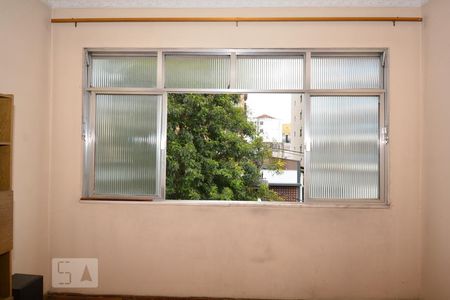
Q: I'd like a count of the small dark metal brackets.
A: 3